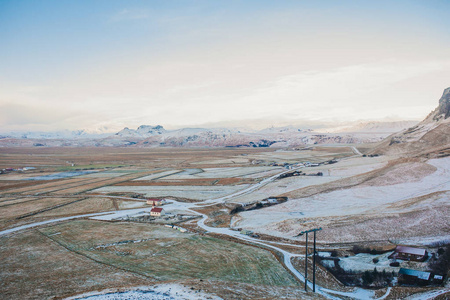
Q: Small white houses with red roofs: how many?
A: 2